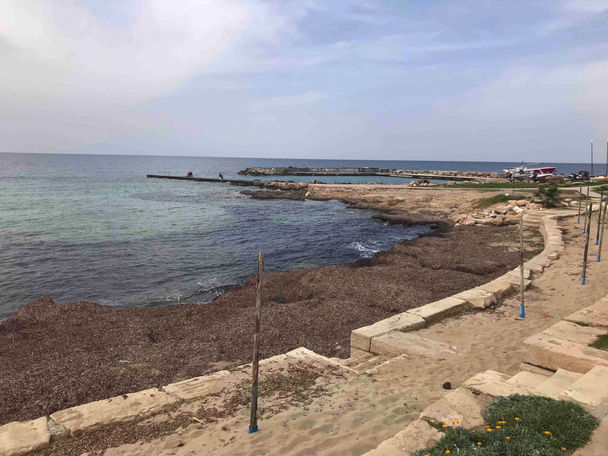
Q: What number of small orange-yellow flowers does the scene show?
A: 14